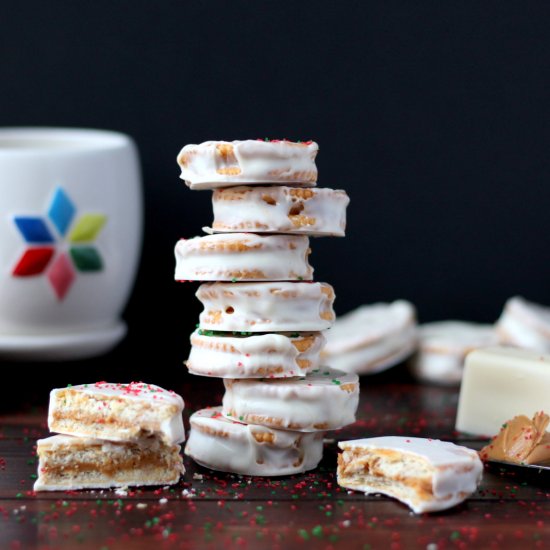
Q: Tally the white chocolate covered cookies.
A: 13